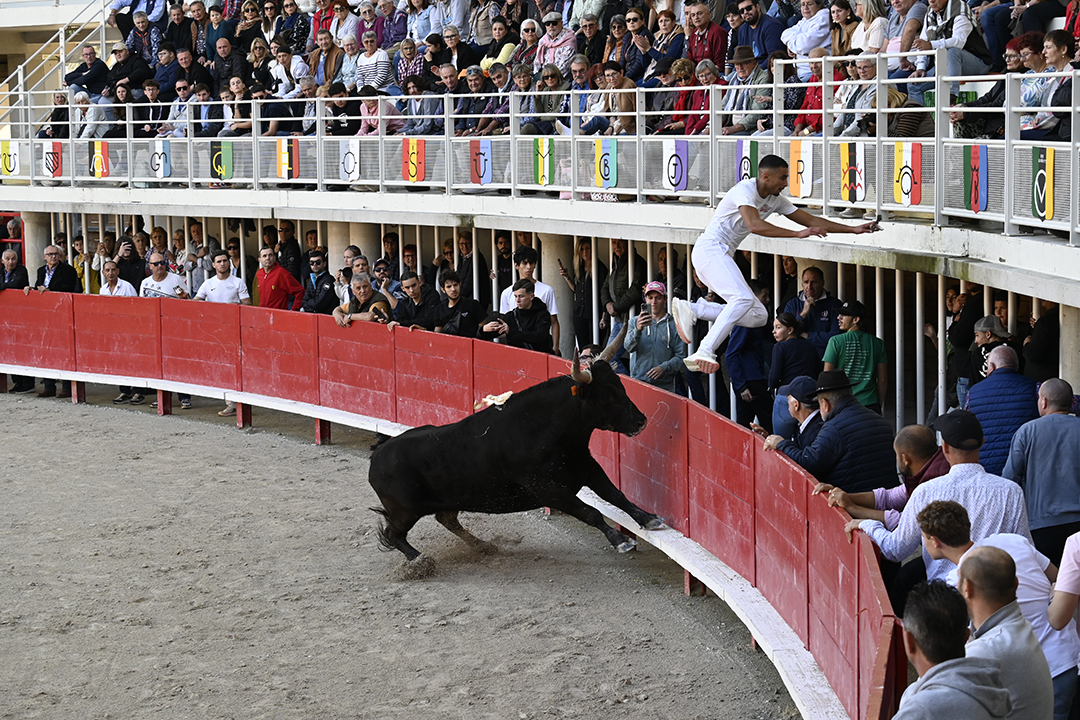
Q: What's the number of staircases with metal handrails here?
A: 1